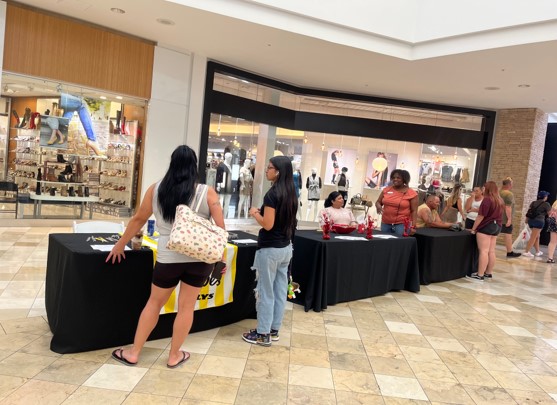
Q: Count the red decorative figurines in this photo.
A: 3